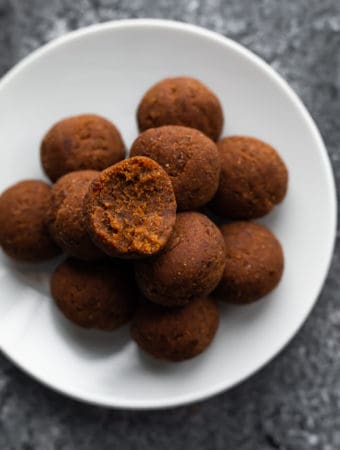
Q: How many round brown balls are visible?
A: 11